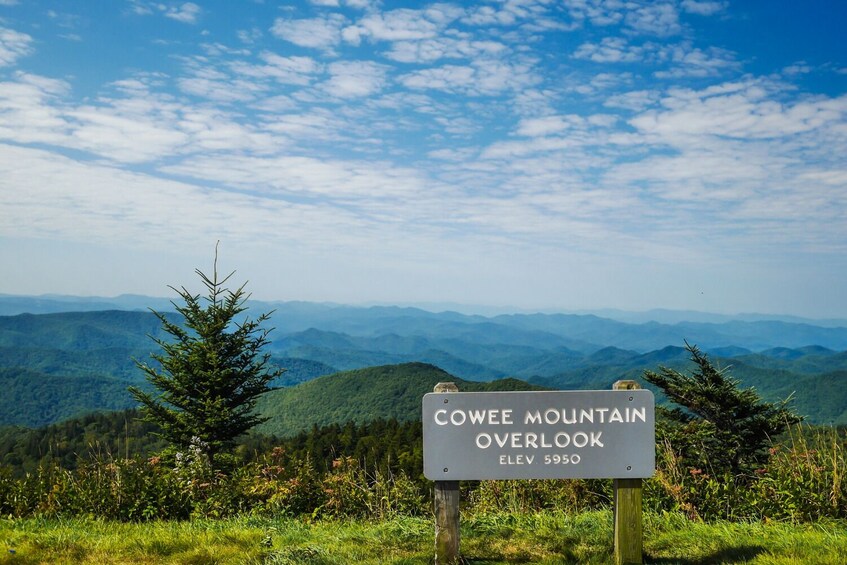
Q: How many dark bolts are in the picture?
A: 4